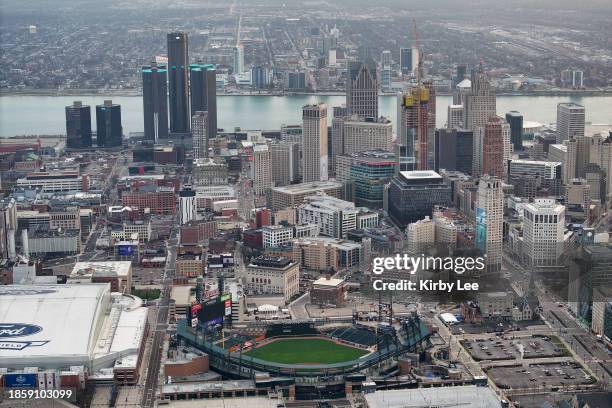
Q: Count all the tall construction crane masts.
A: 1